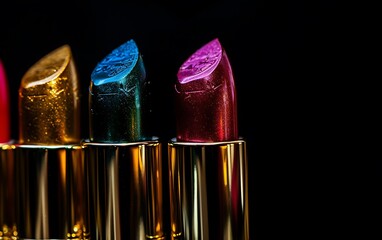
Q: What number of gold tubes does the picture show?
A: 4